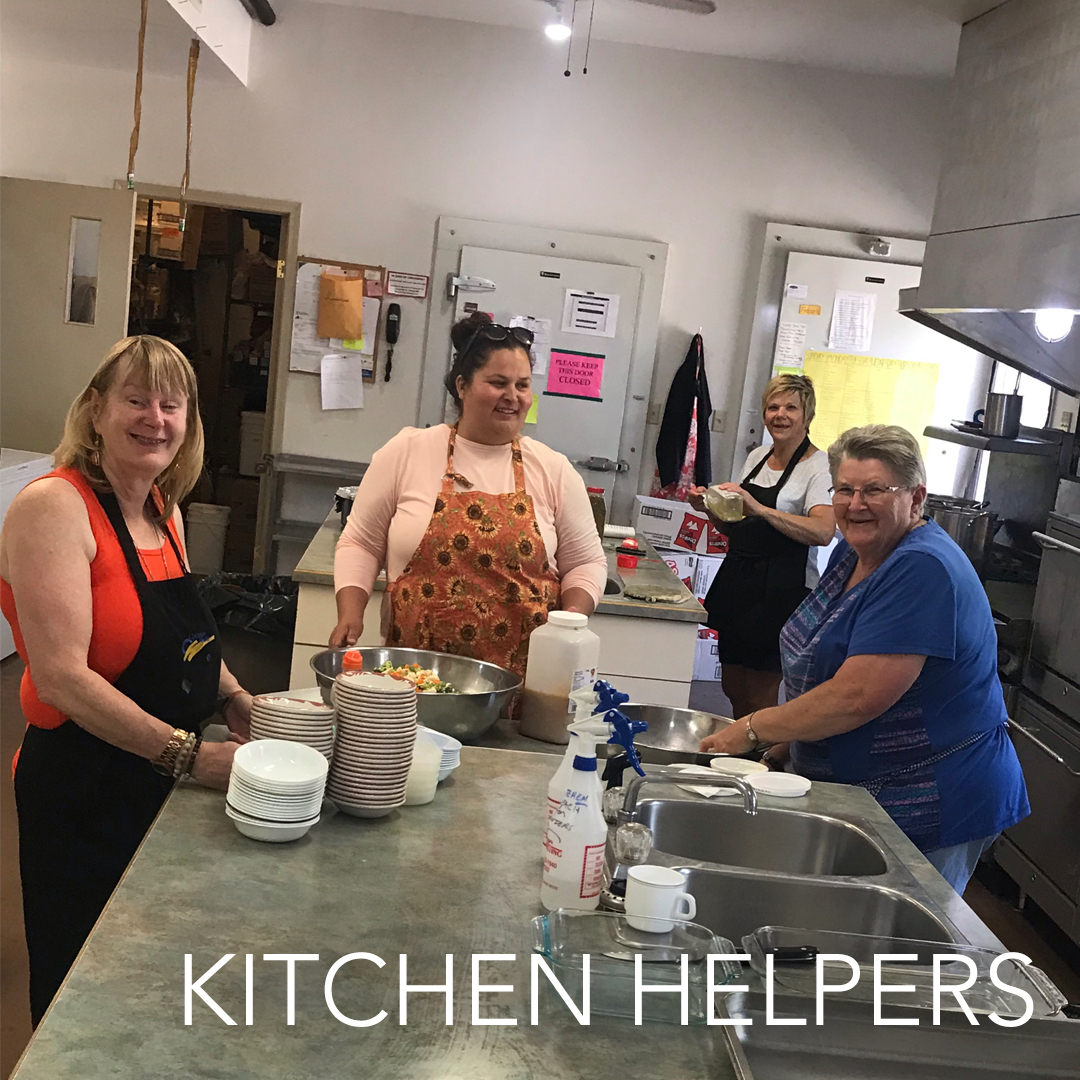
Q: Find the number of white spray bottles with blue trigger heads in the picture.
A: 2